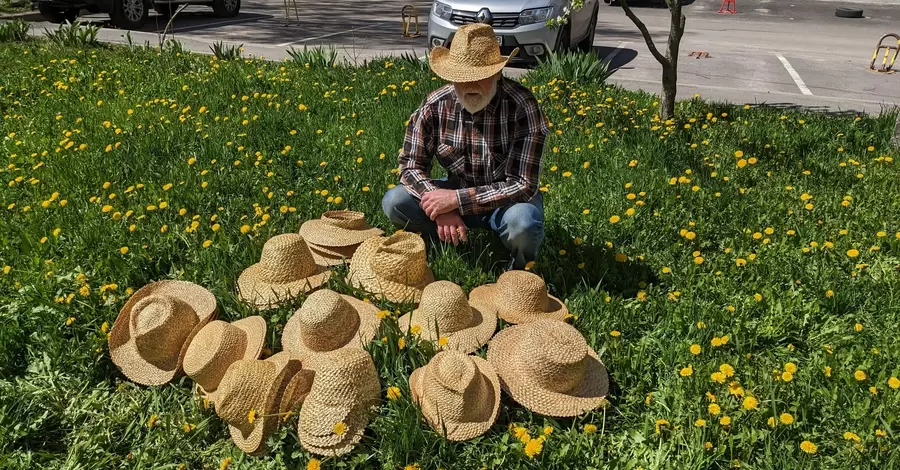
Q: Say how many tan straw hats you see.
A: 13